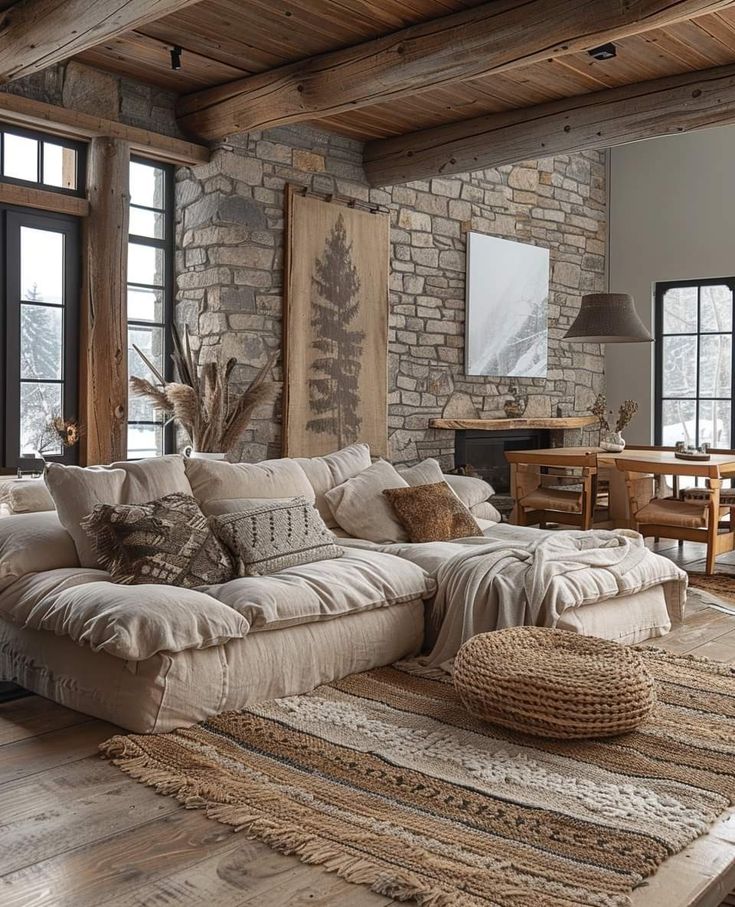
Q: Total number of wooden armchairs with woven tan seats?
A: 2